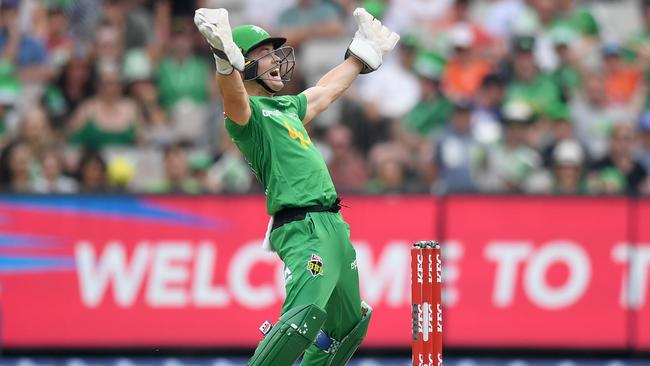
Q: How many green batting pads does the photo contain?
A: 2